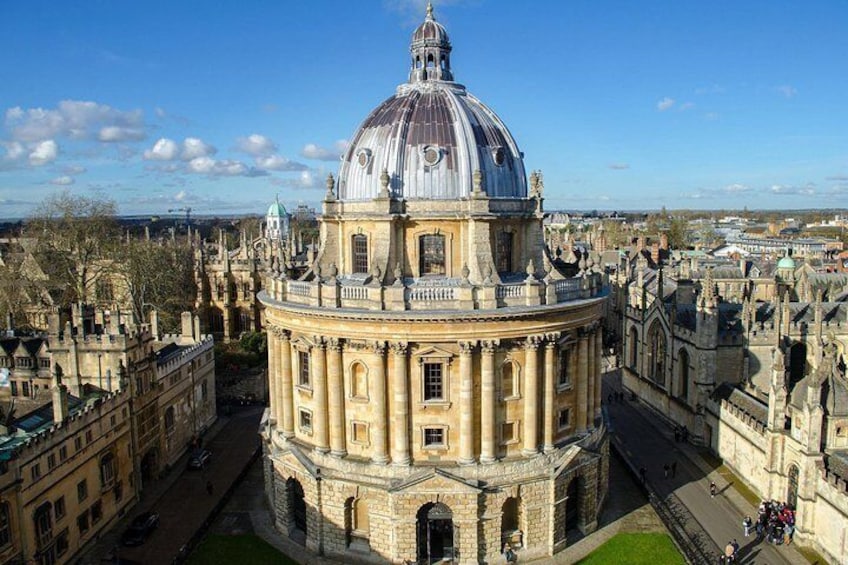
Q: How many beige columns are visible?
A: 14